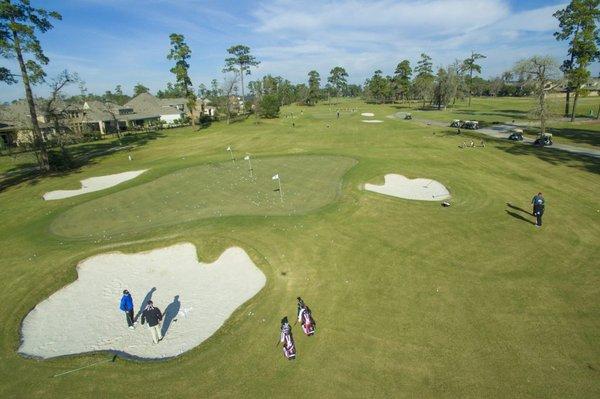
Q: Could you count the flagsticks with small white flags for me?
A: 3